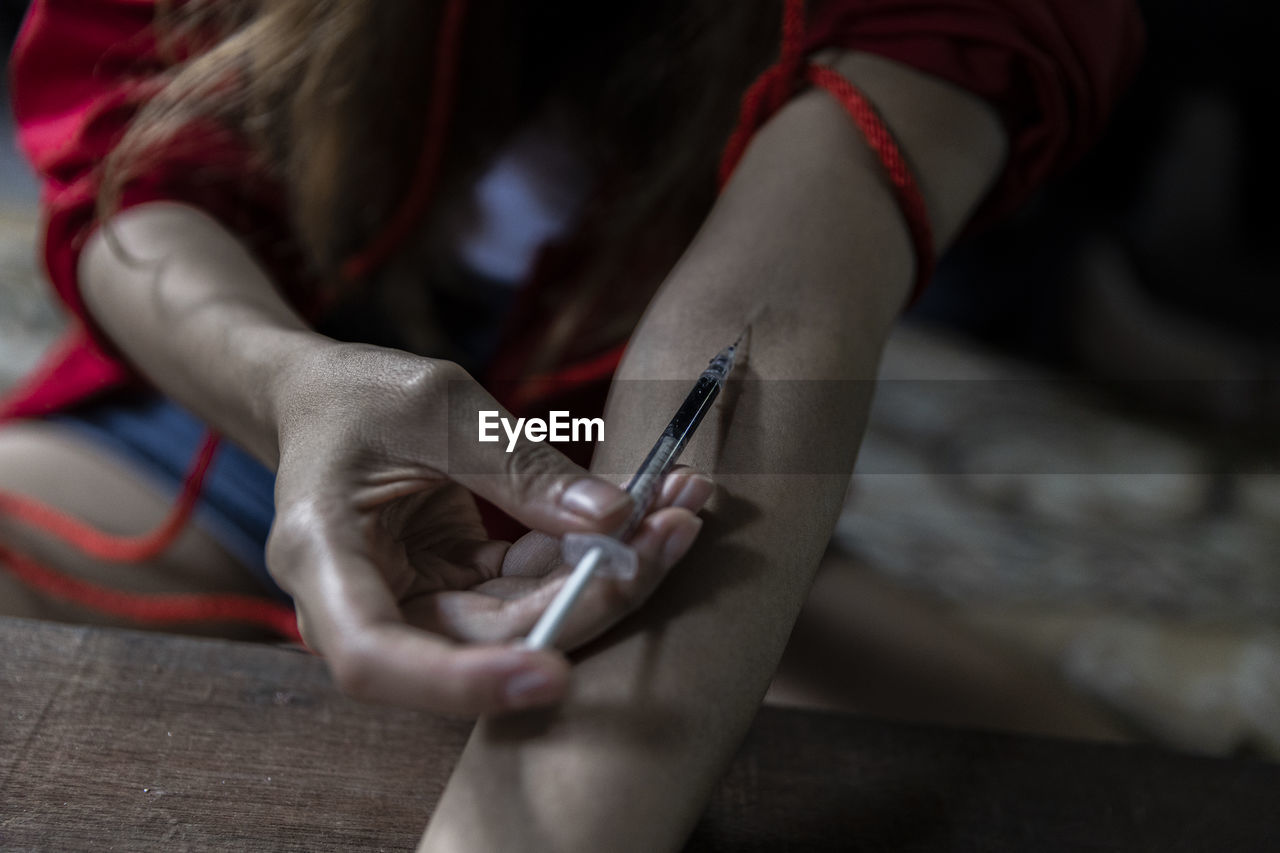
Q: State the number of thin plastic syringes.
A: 1